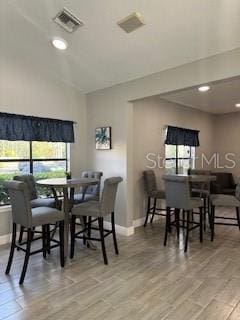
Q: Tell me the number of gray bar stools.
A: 8